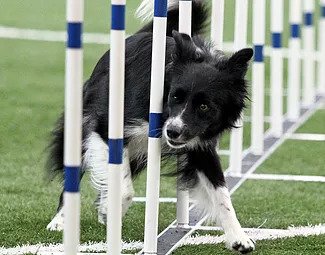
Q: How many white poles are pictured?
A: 11